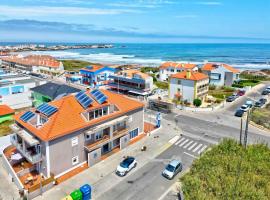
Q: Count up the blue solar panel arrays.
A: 4